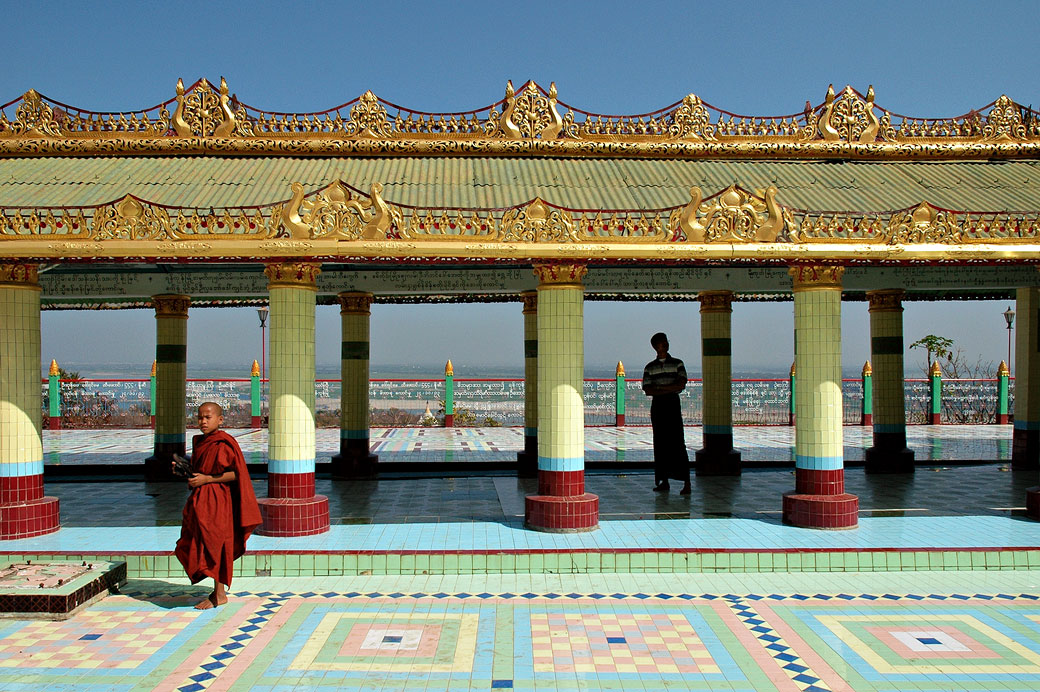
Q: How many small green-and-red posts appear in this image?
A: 9